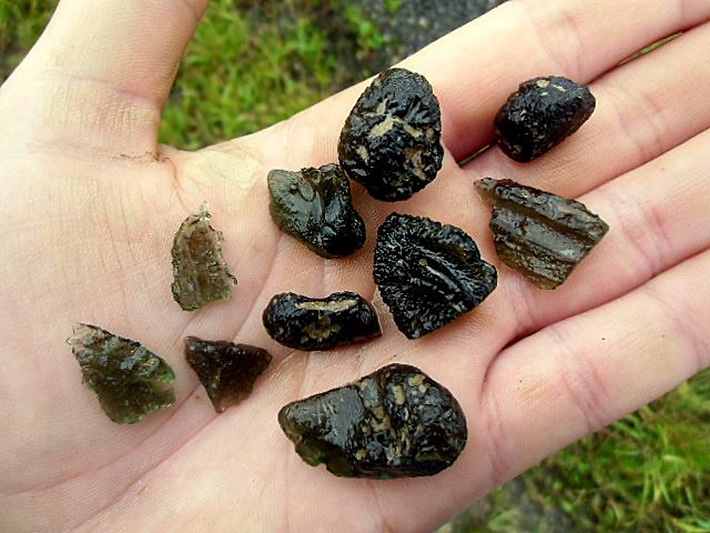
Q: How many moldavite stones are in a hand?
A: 10